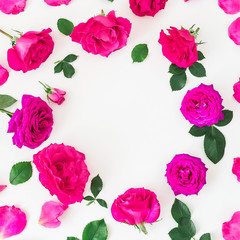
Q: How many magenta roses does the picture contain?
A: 3